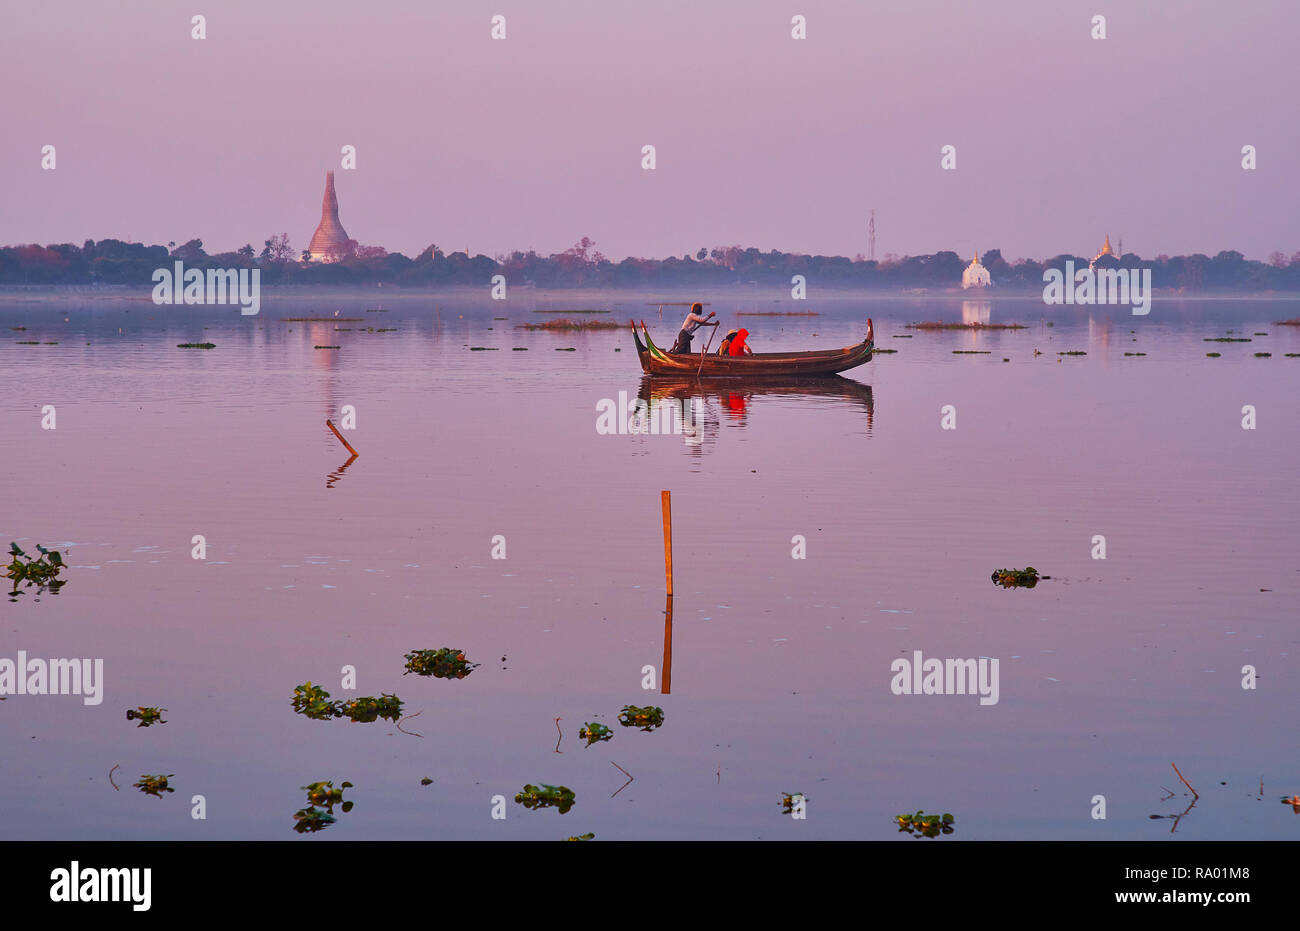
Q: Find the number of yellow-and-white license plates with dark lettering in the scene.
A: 0